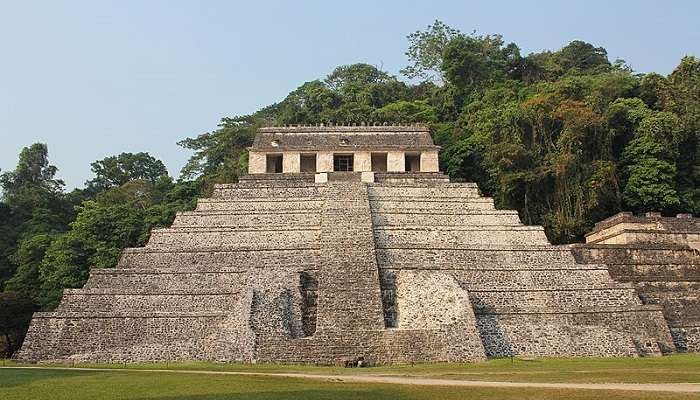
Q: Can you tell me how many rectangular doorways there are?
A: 5